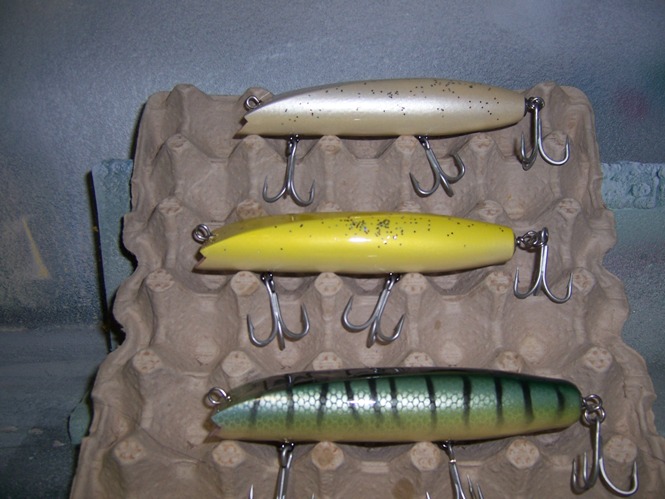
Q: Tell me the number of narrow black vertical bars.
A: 11